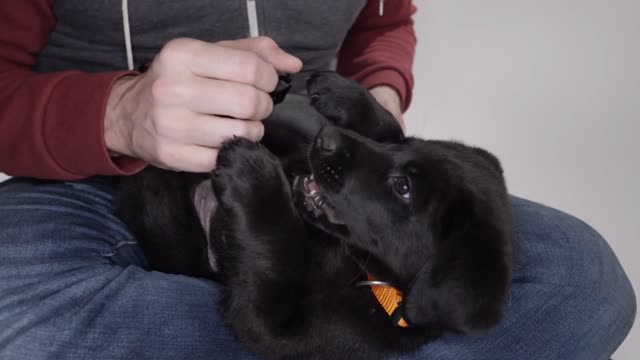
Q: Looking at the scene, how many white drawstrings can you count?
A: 2